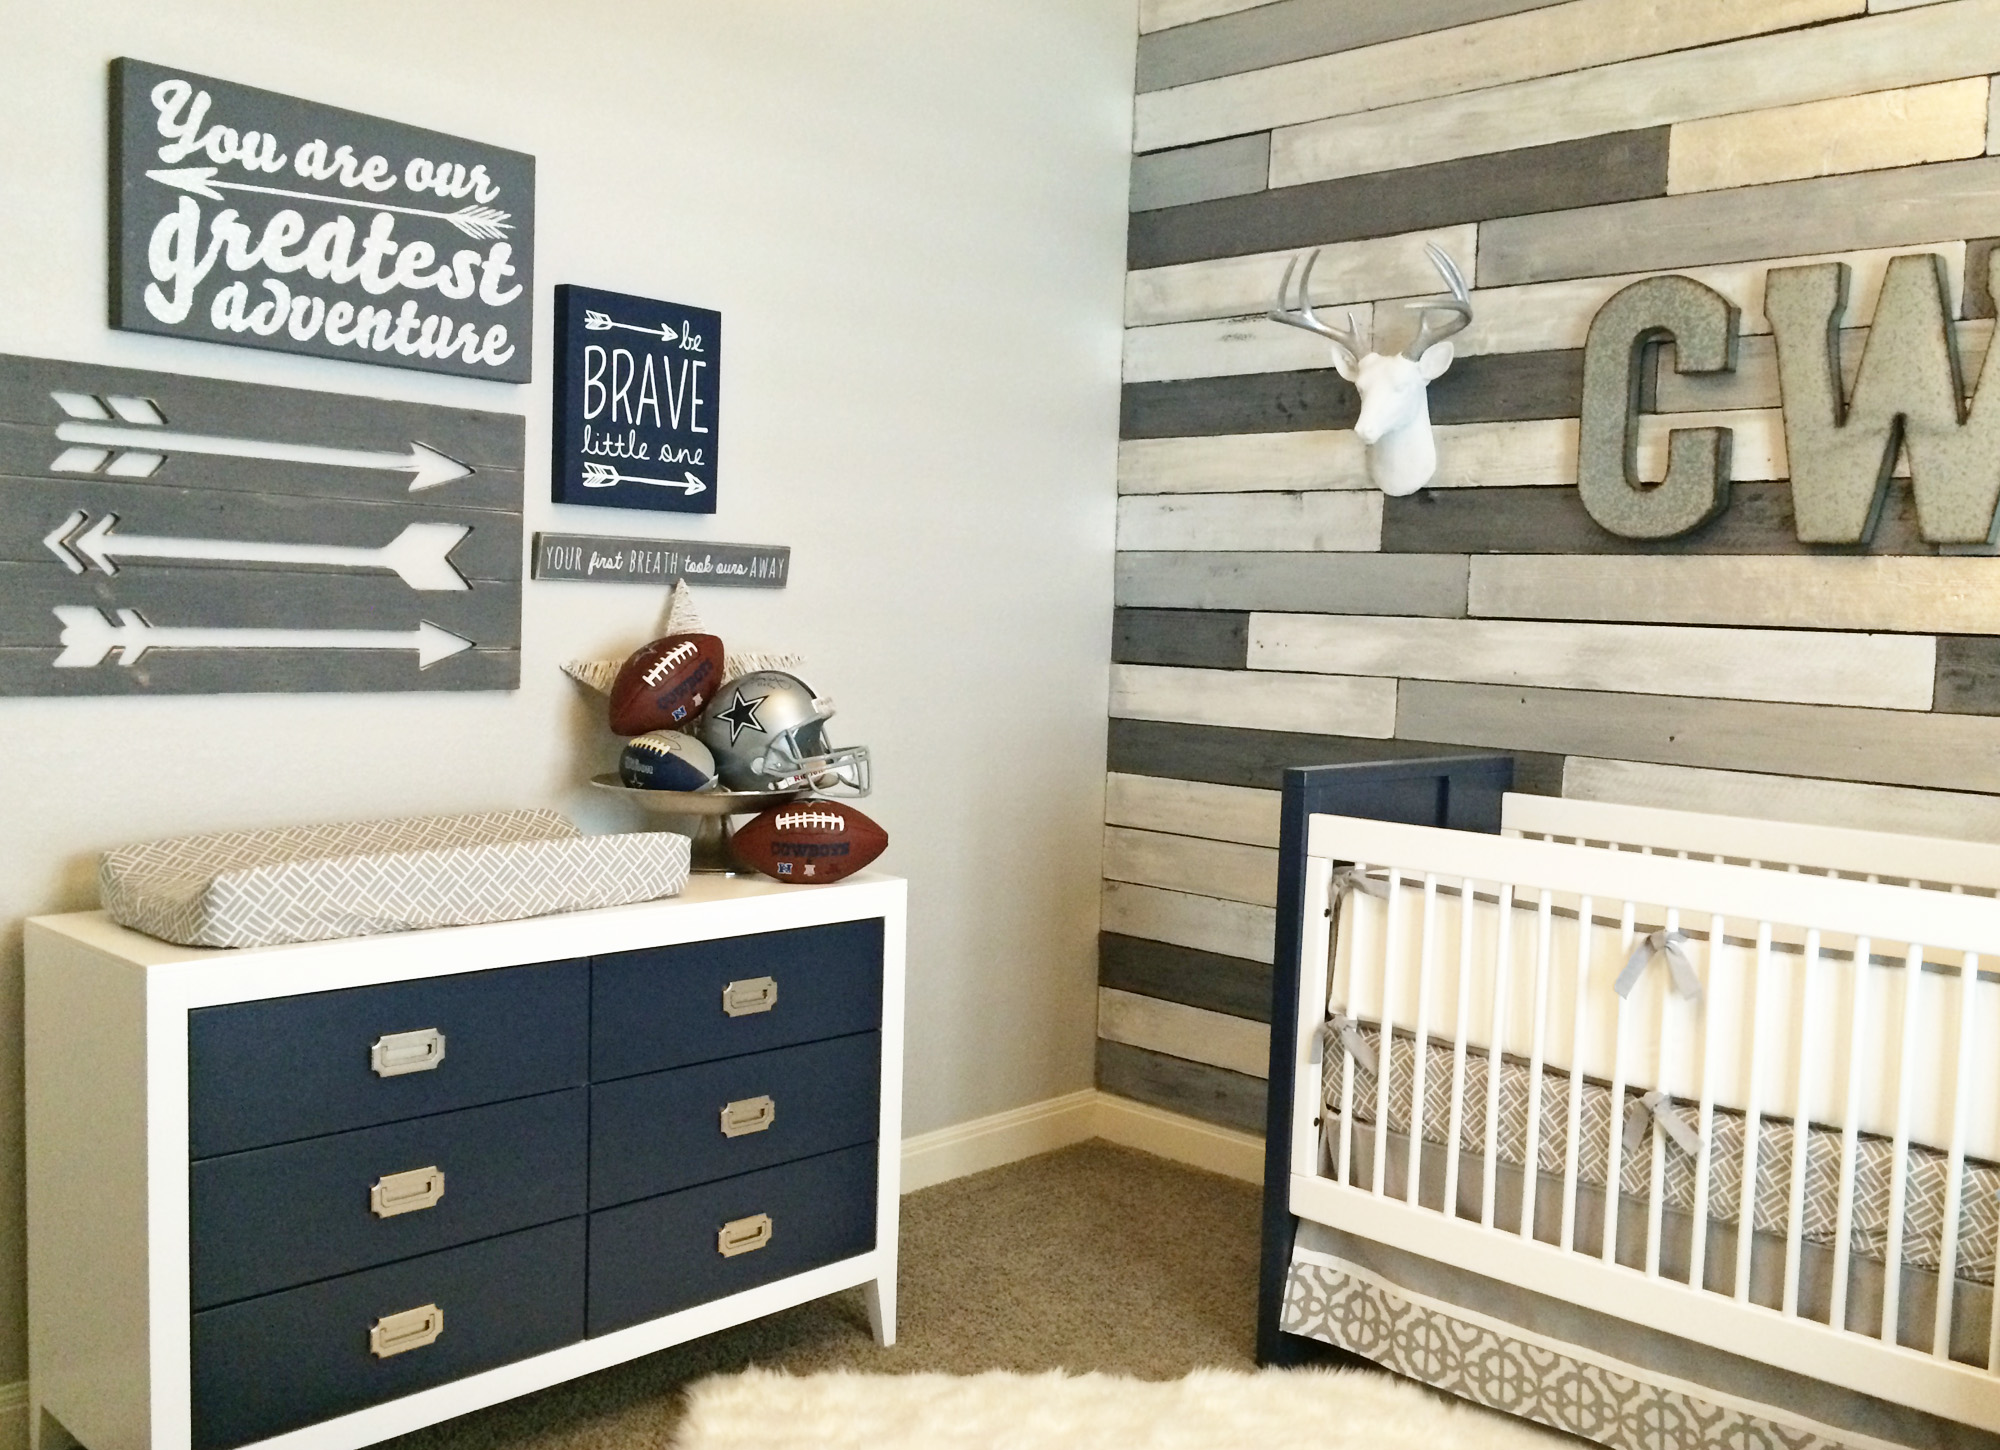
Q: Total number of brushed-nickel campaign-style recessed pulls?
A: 6